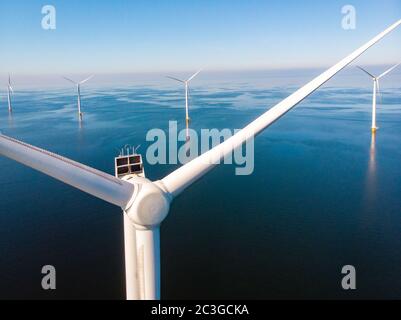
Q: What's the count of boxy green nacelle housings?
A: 0